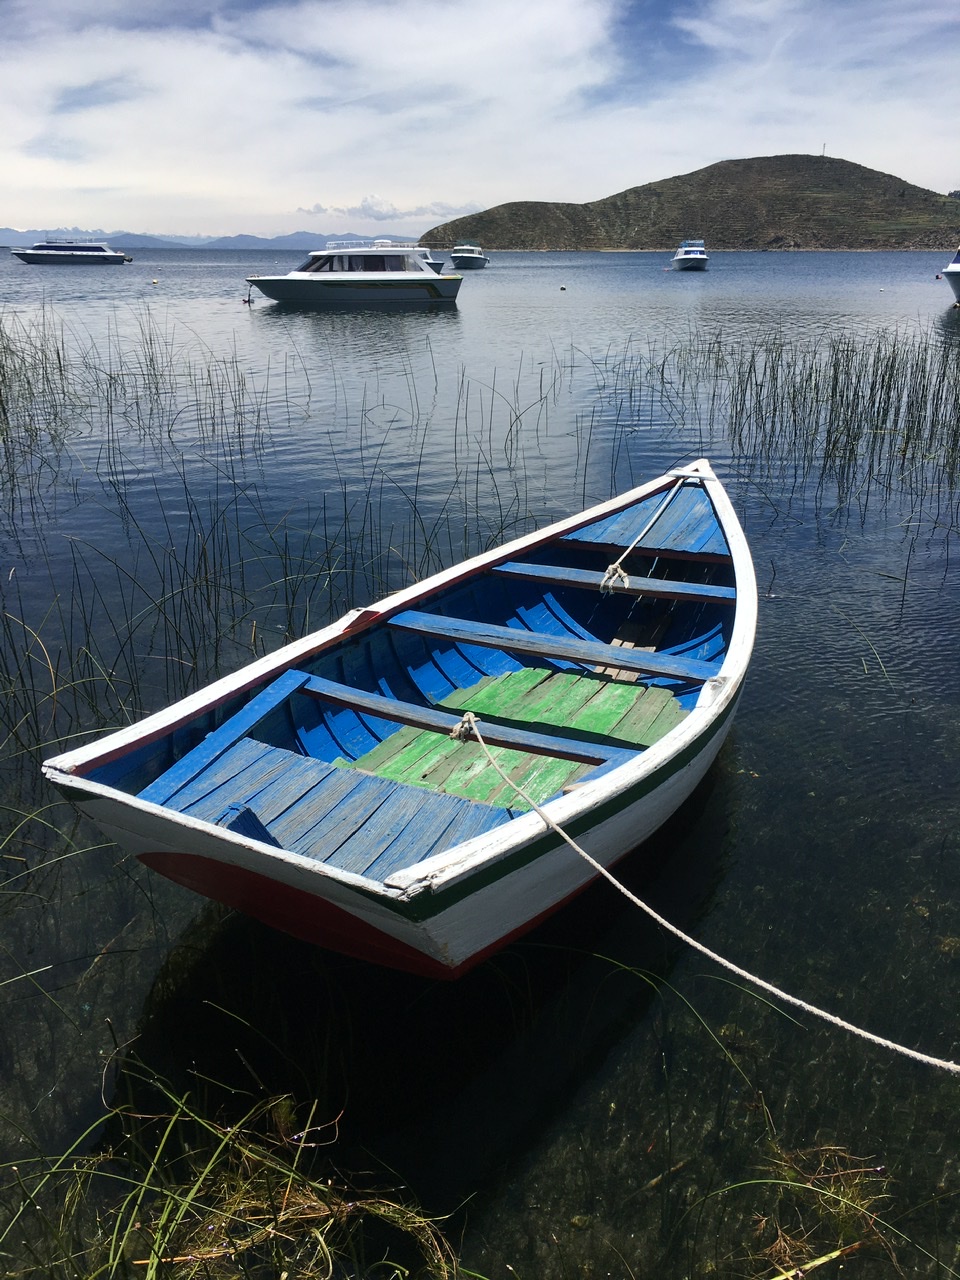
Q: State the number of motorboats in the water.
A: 6